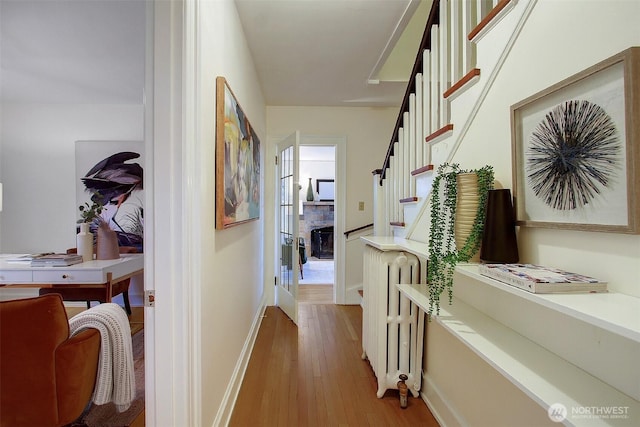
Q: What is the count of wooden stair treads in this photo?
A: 6